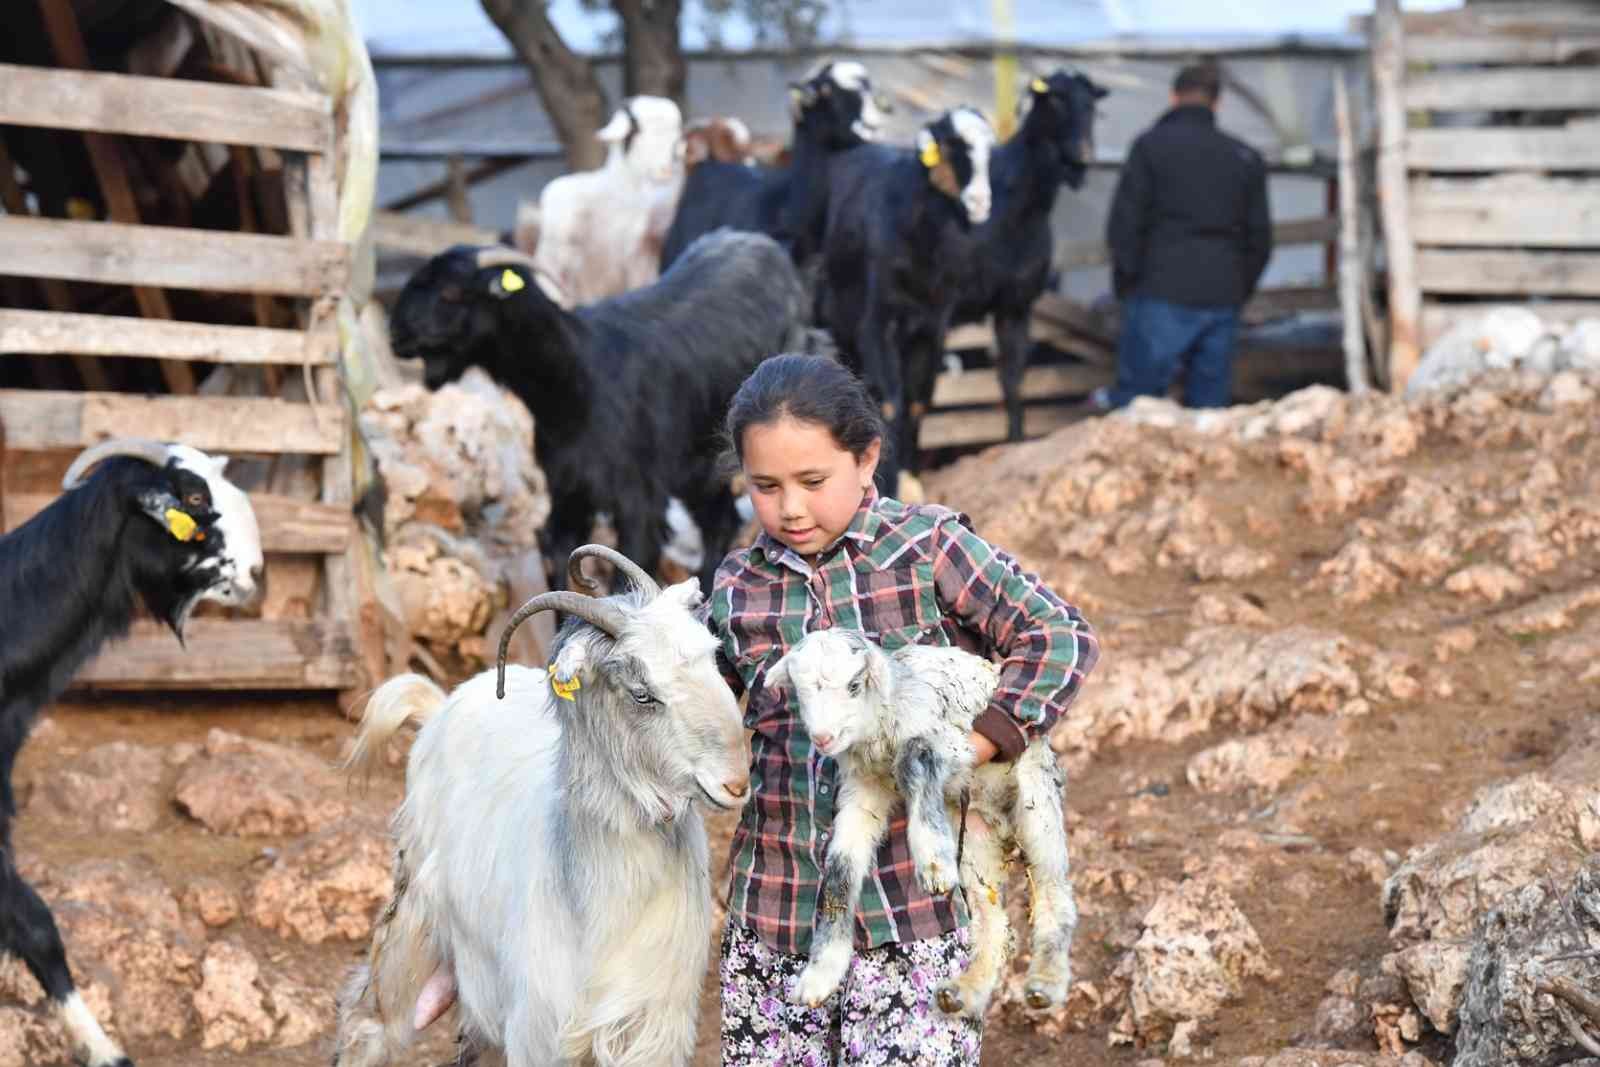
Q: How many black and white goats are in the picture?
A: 3